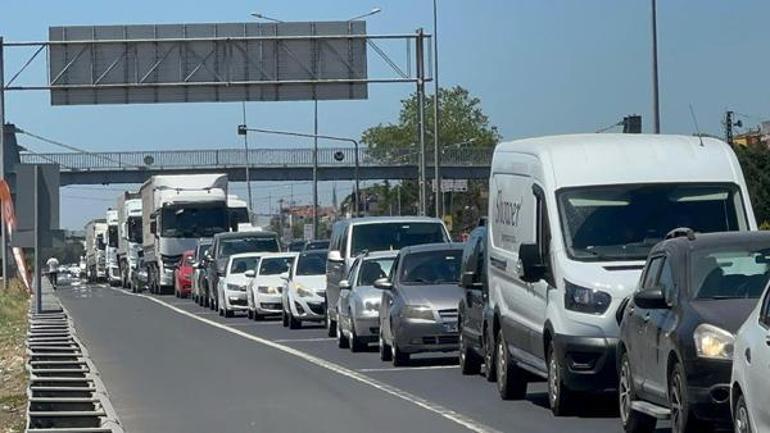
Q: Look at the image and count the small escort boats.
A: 0